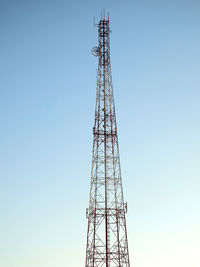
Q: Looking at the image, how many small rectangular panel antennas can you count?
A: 2